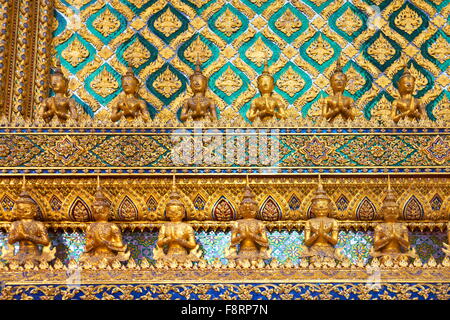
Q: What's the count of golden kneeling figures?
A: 12